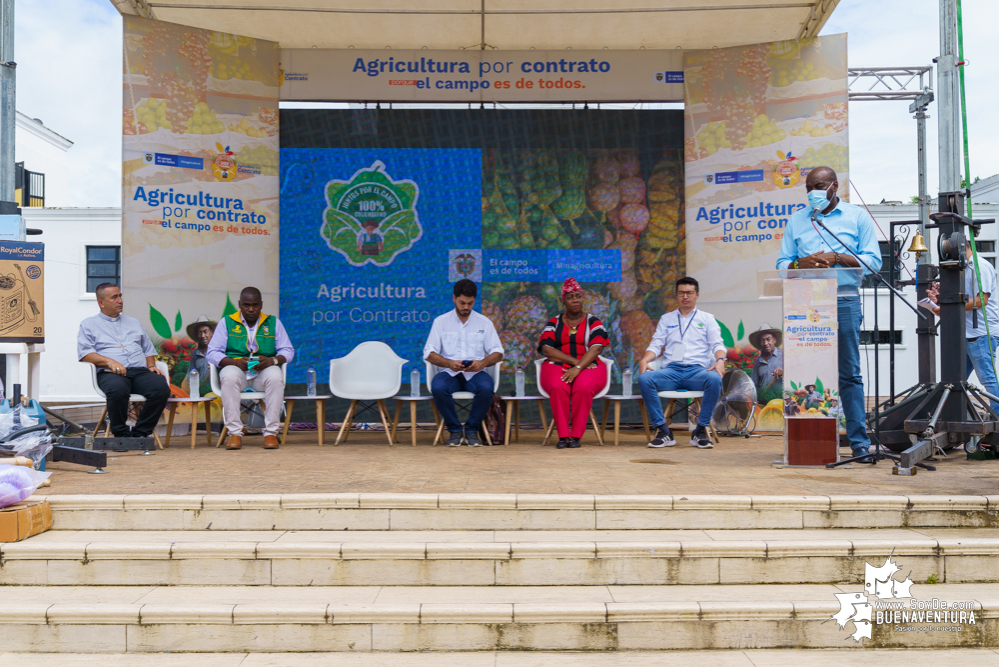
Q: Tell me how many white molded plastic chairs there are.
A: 6